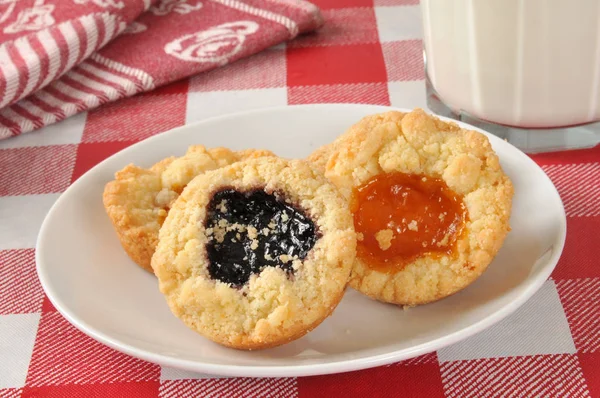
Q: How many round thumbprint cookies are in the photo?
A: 3